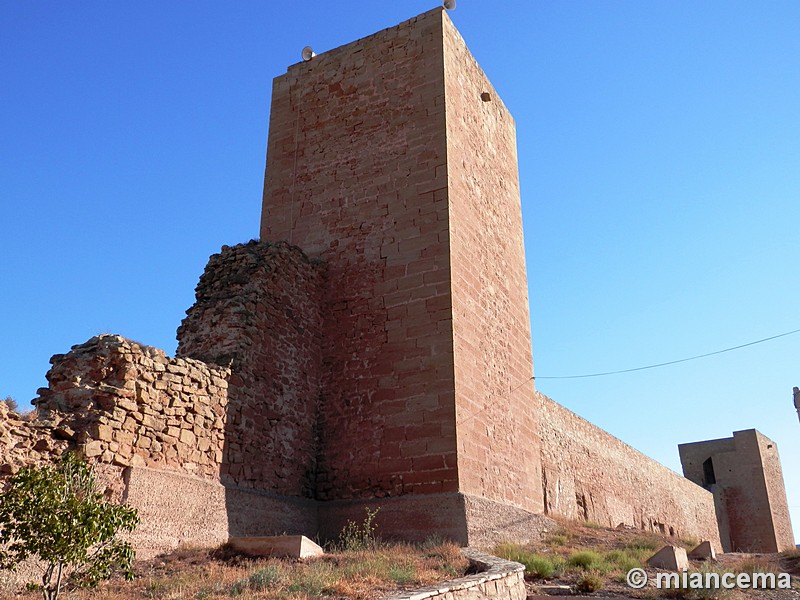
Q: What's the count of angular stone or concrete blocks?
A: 3